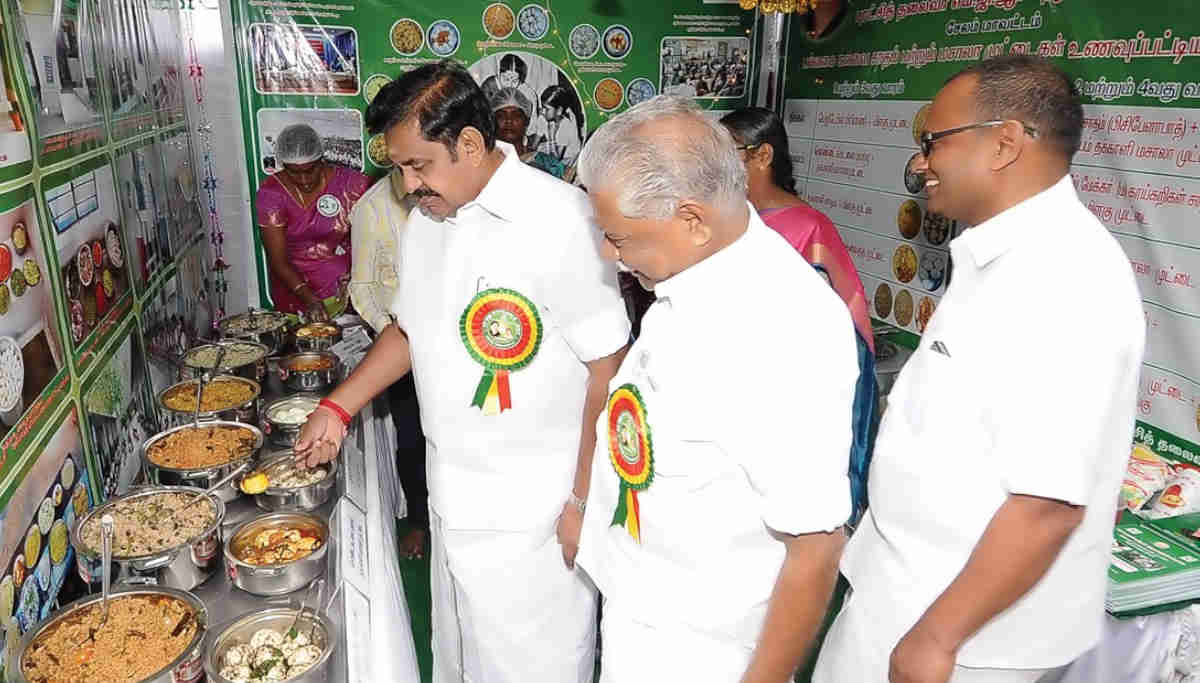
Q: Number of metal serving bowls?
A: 12